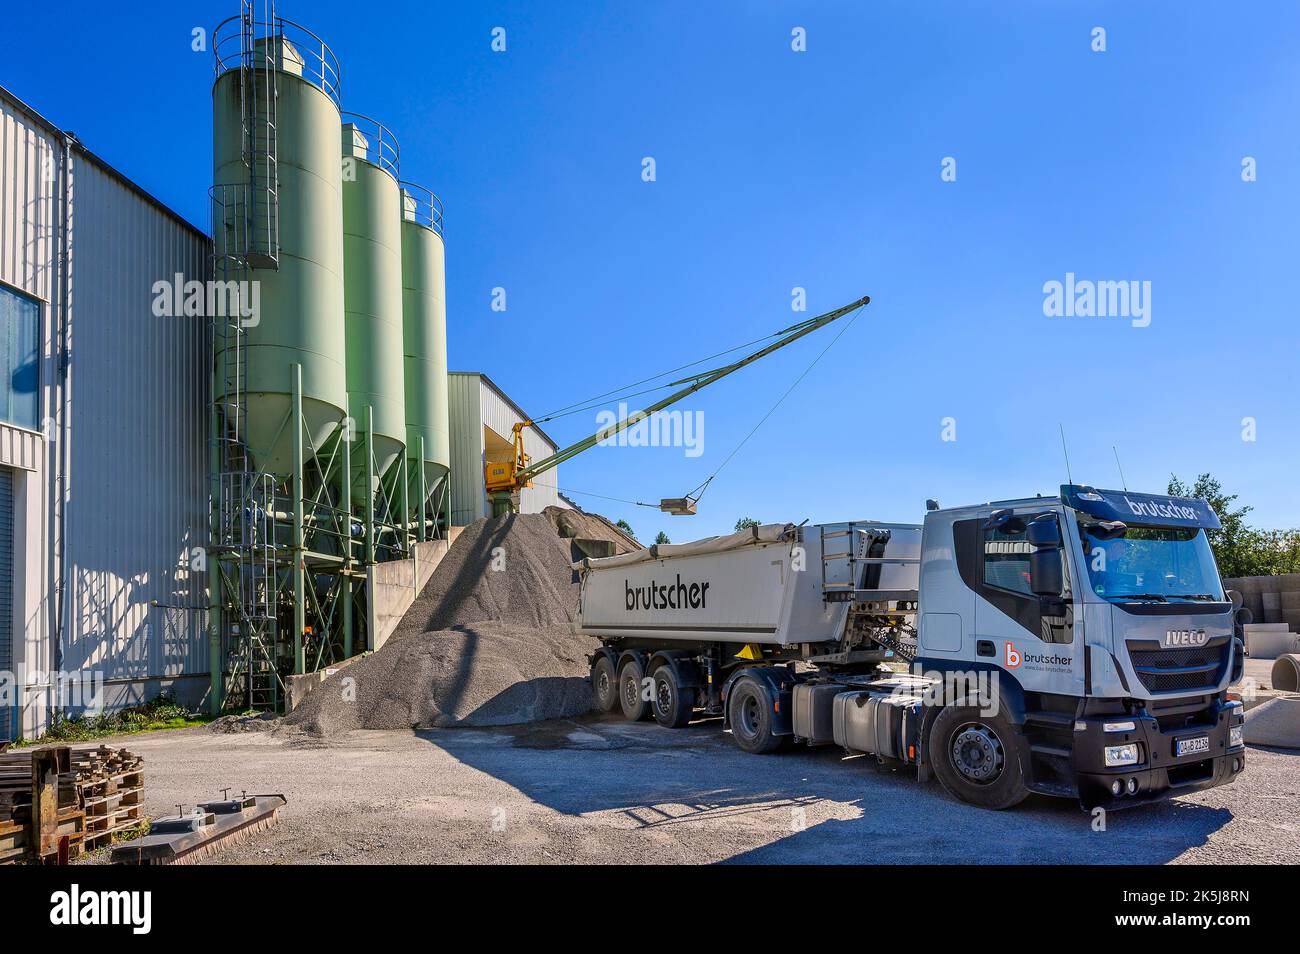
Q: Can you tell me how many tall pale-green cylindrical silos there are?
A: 3